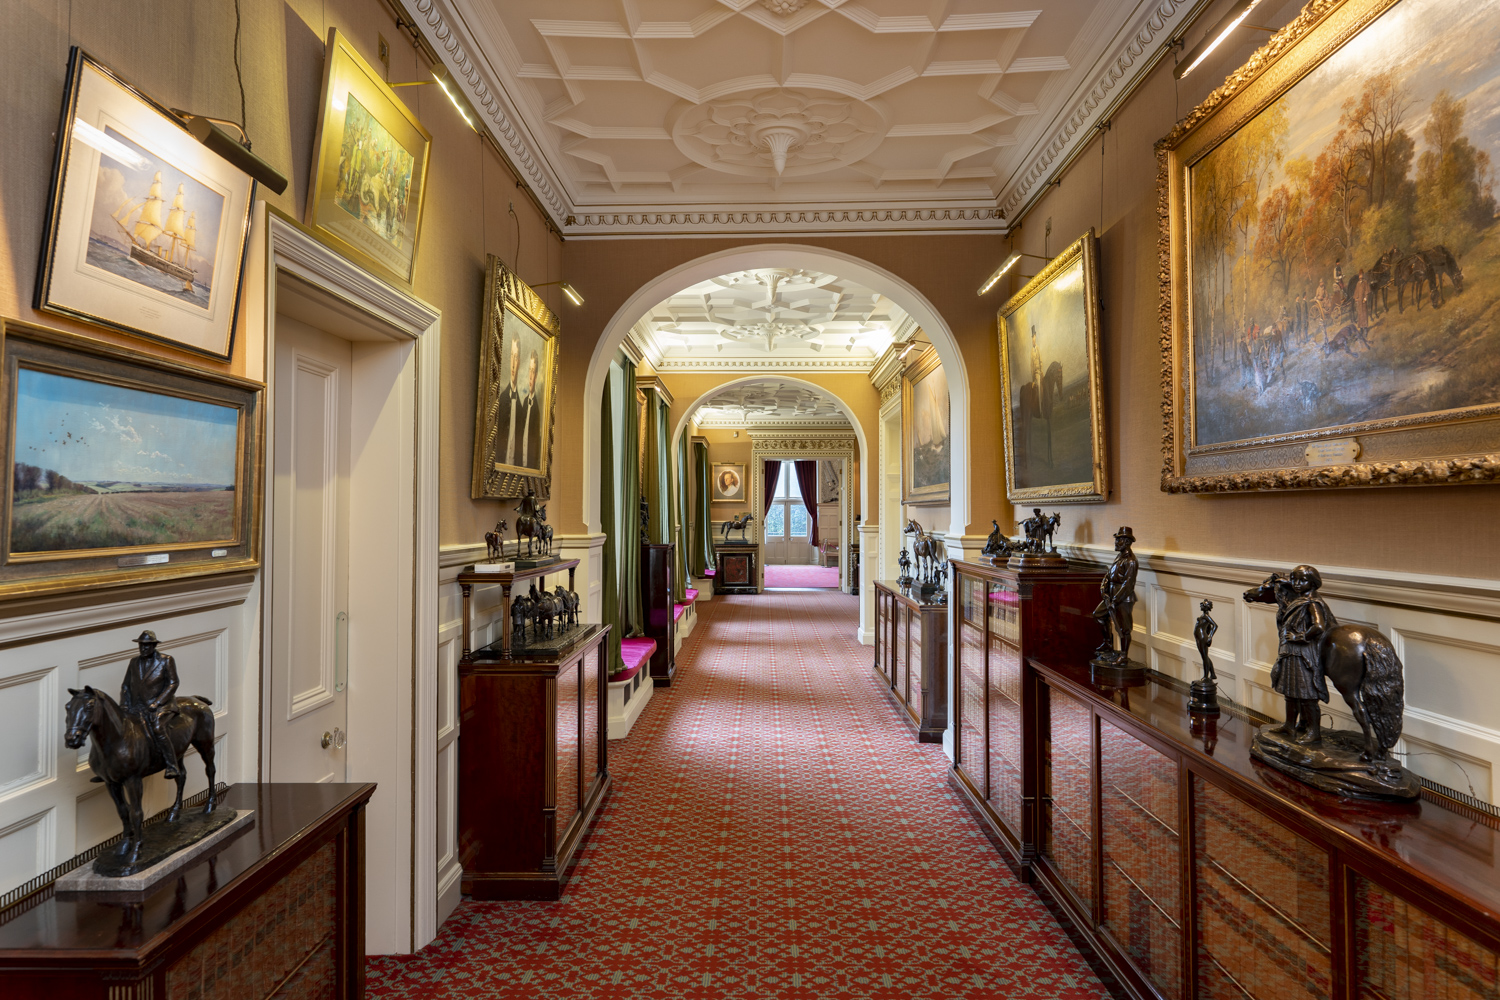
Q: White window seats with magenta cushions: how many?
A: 4